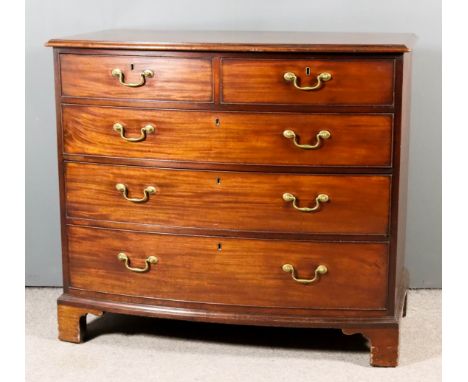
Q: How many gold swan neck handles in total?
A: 8